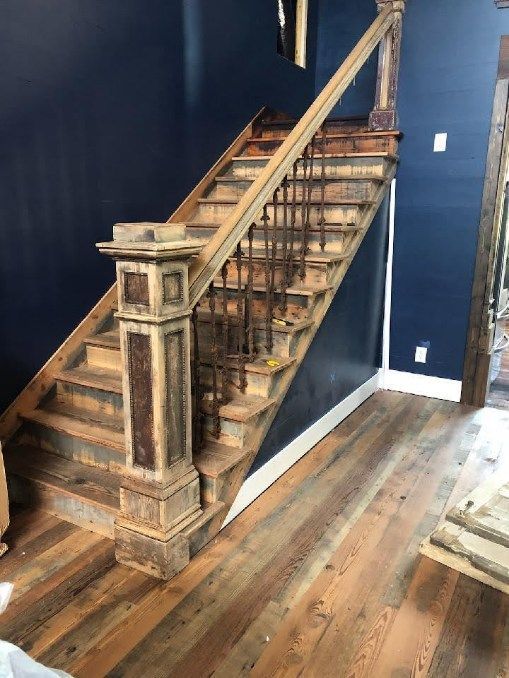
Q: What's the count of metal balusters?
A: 12